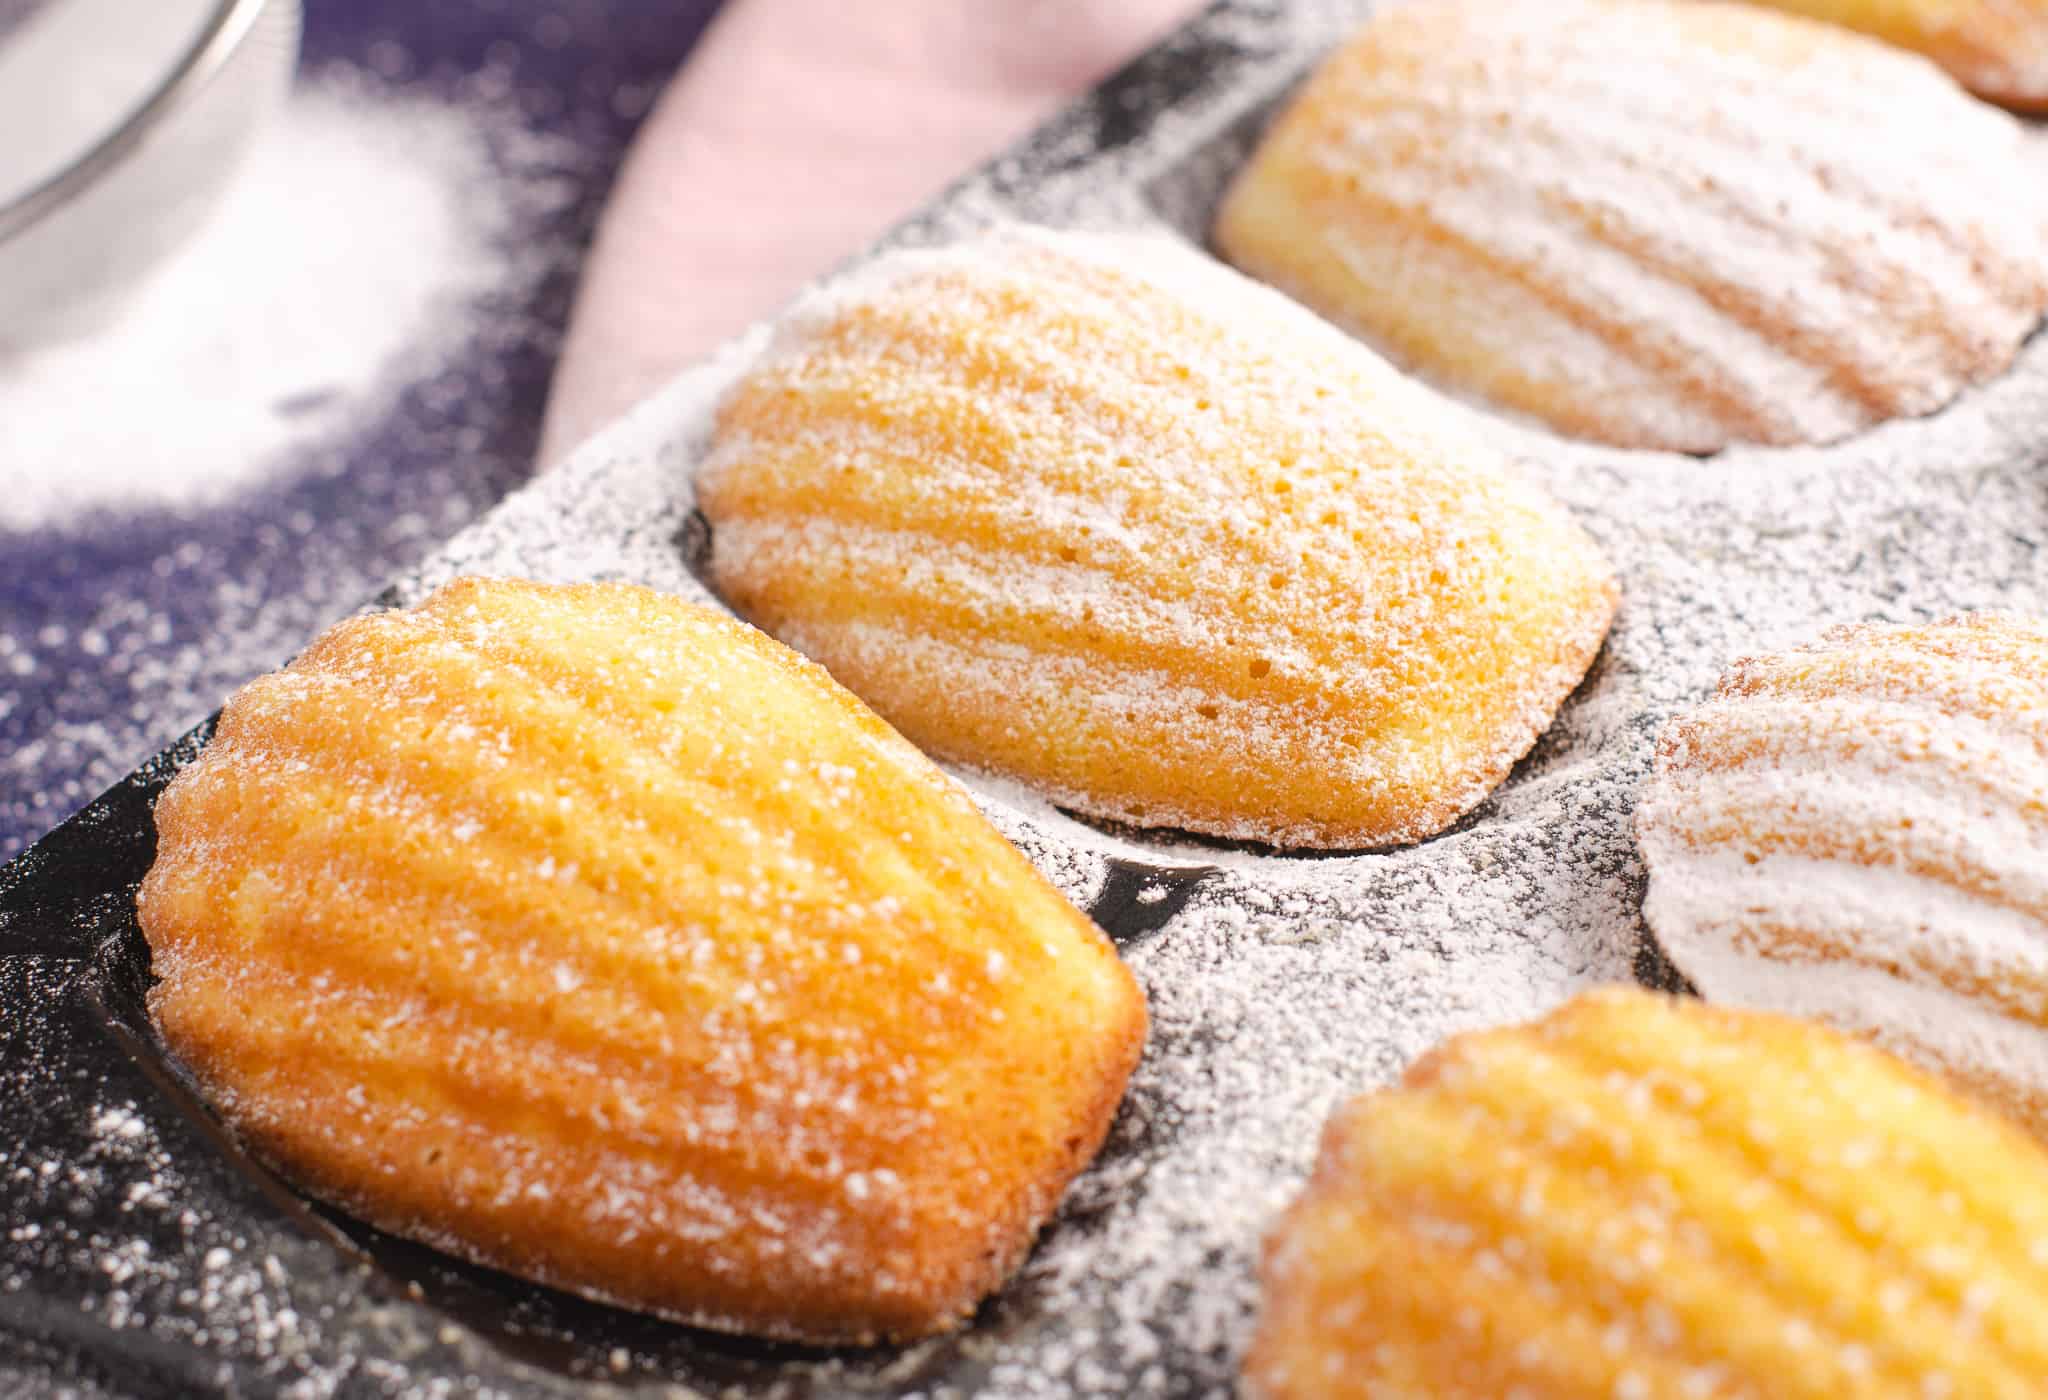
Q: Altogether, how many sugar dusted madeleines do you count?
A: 6